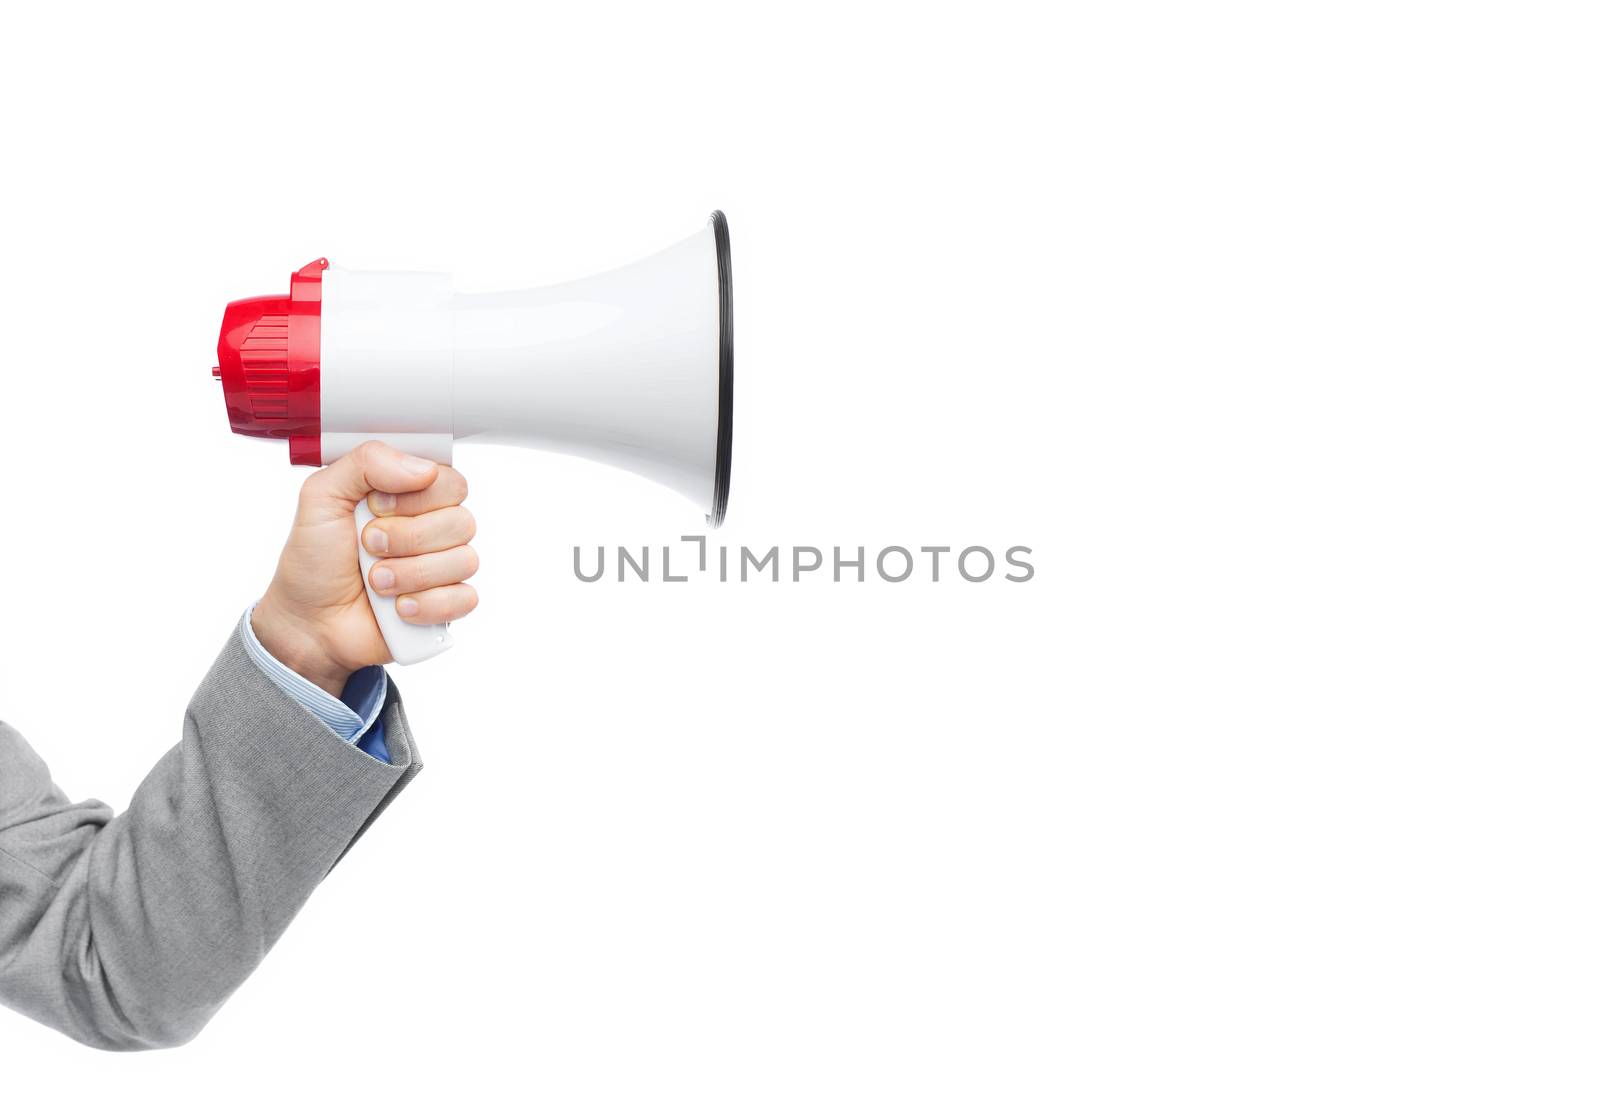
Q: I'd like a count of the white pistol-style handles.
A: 1